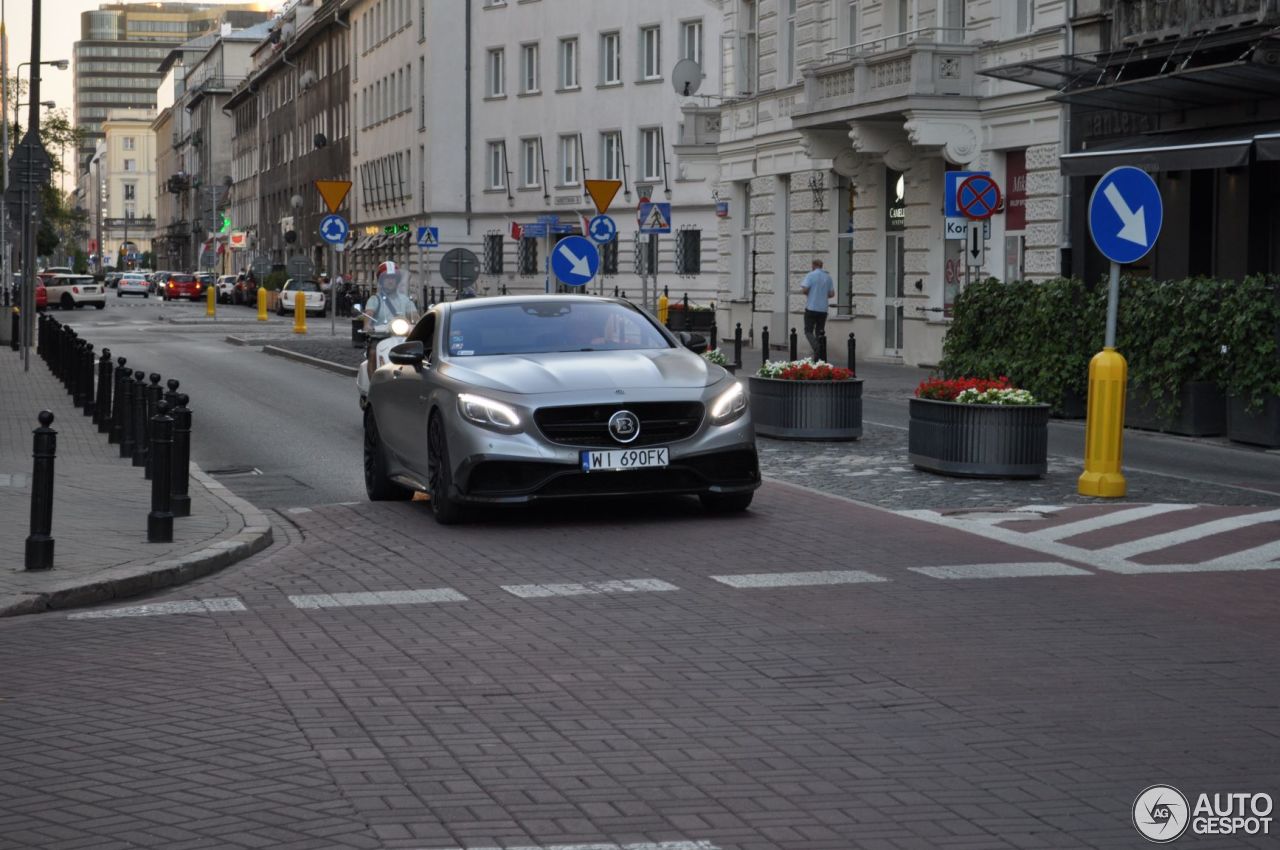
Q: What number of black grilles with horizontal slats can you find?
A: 1